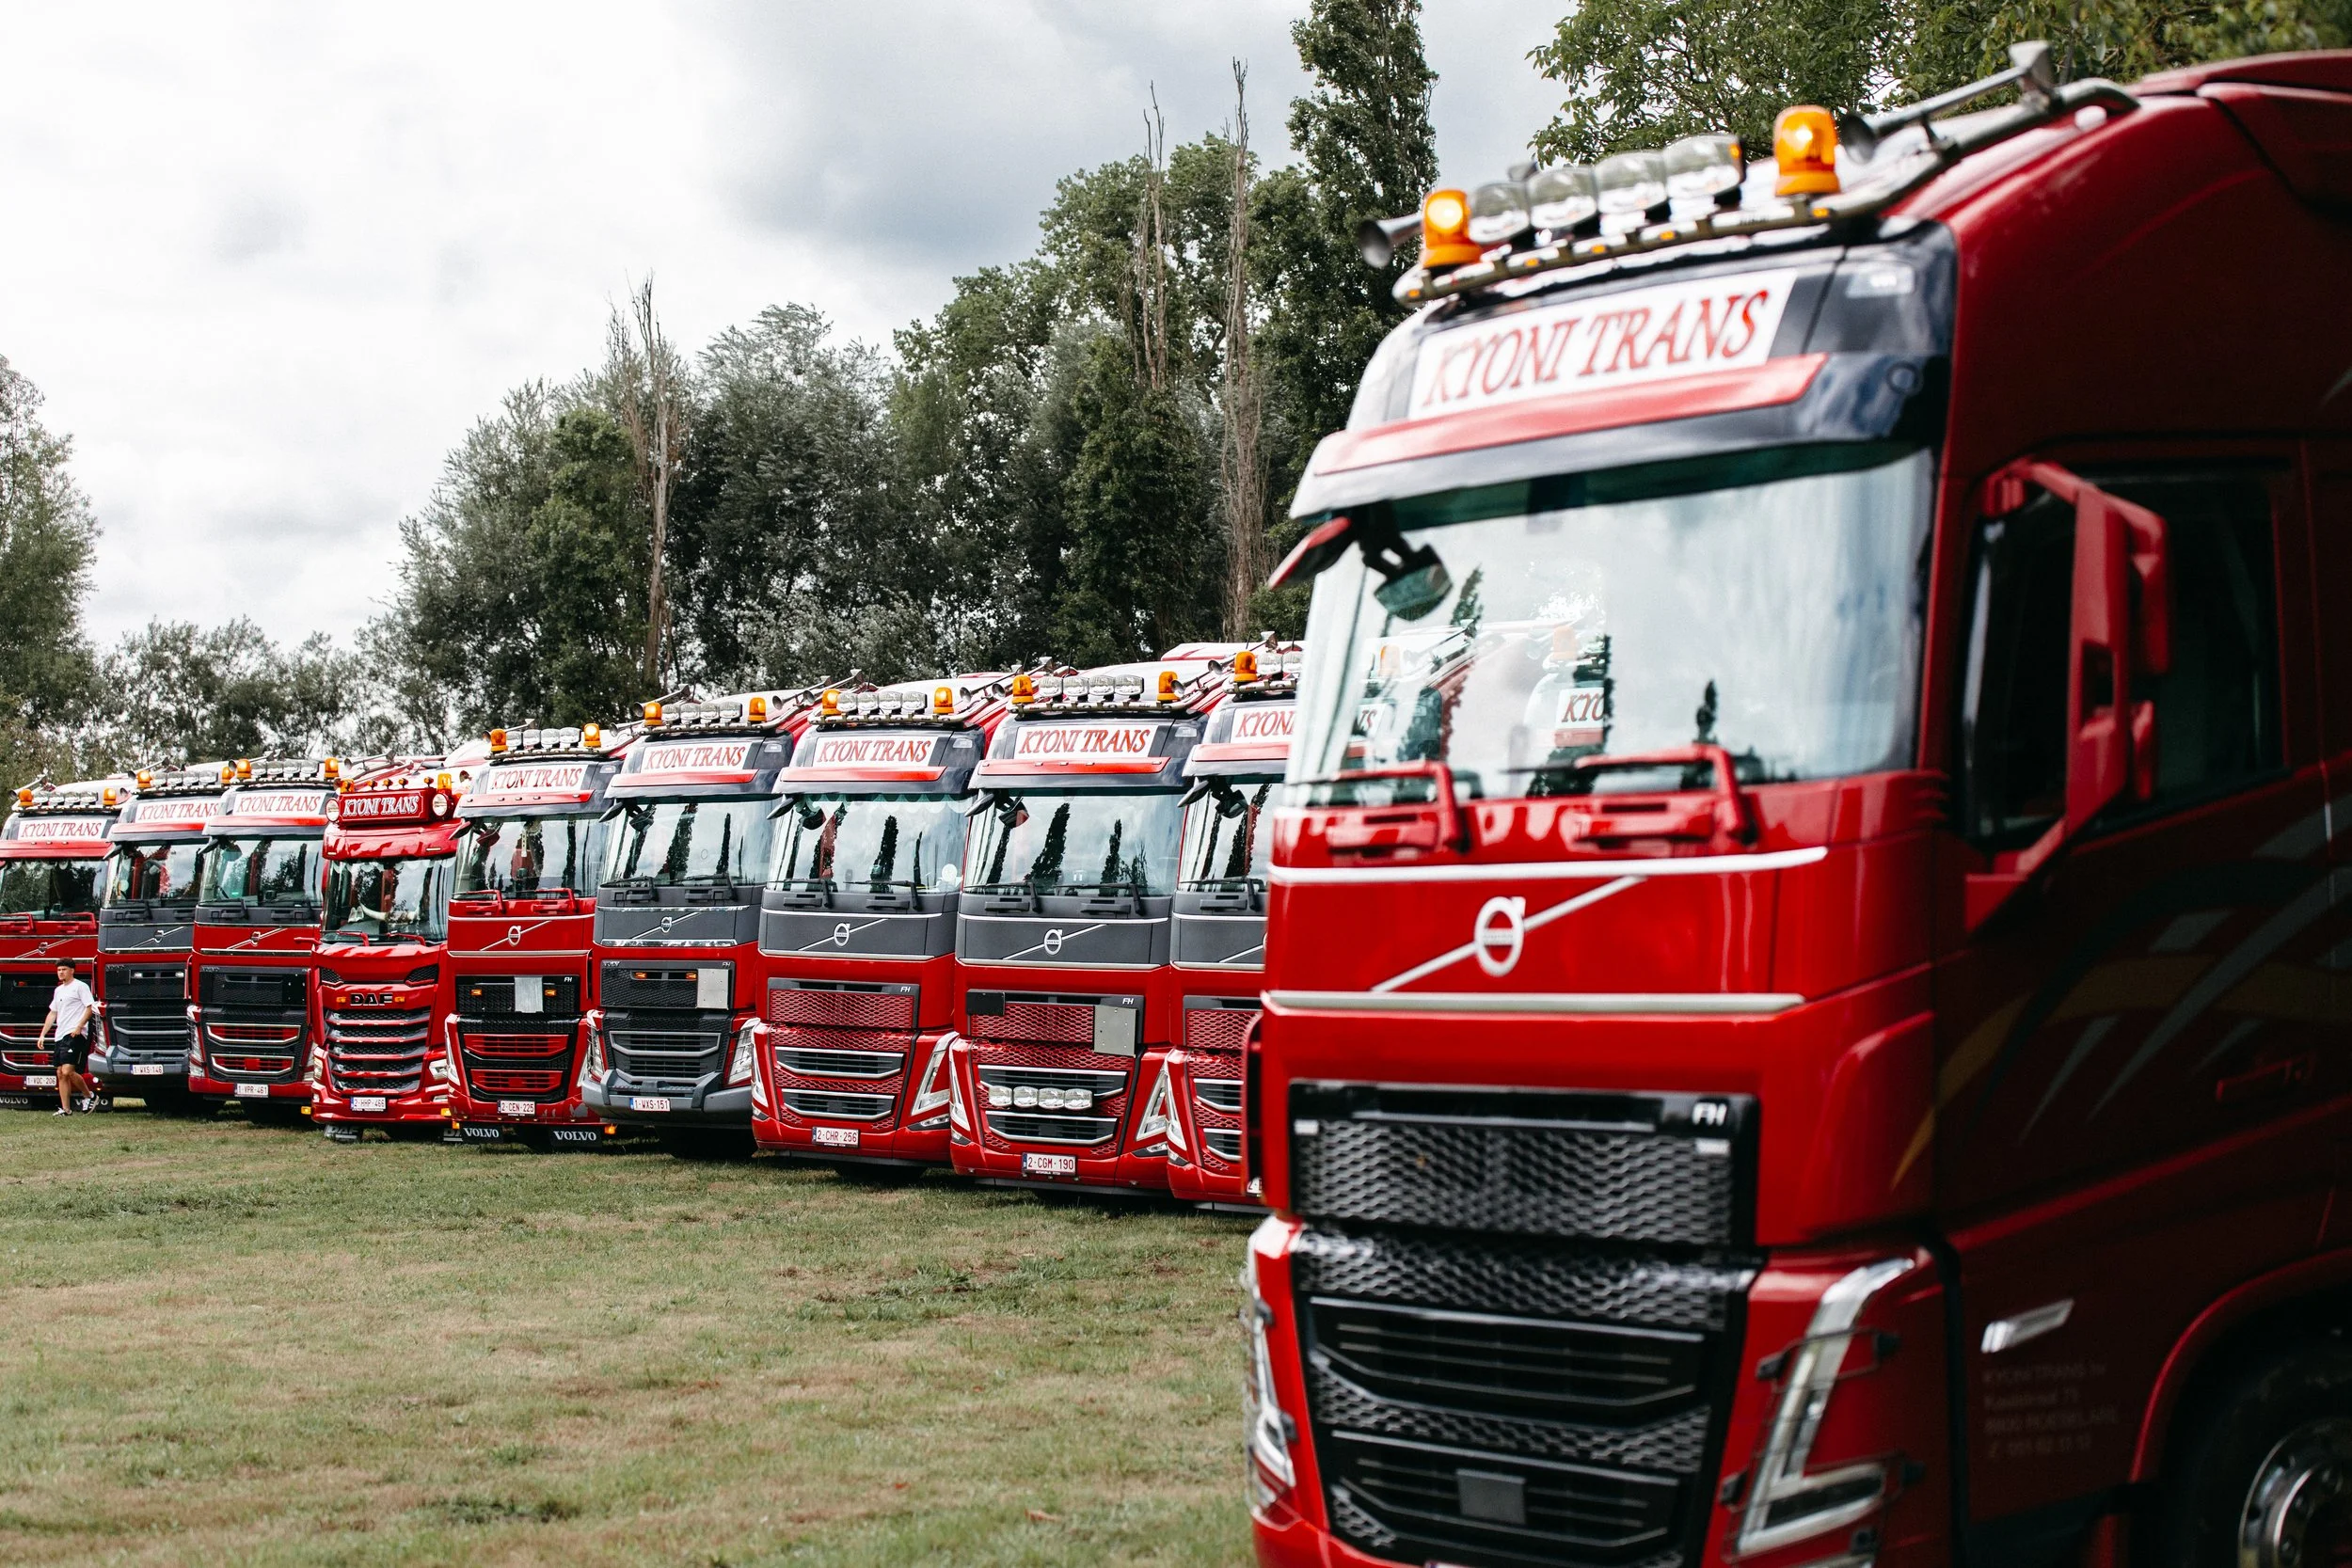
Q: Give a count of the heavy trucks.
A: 10